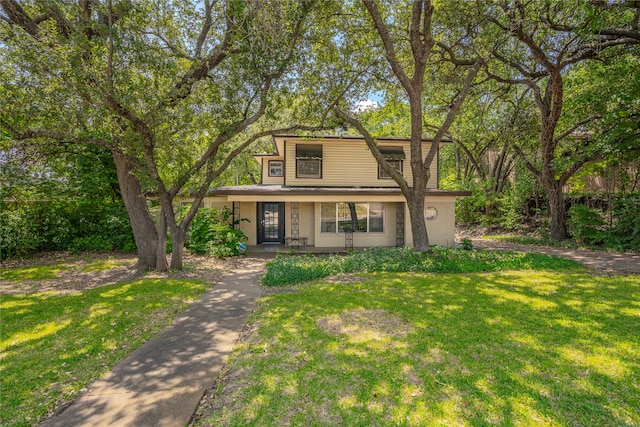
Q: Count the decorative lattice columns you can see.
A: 4